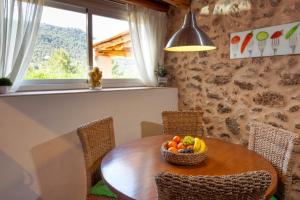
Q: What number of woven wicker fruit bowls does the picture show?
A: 1